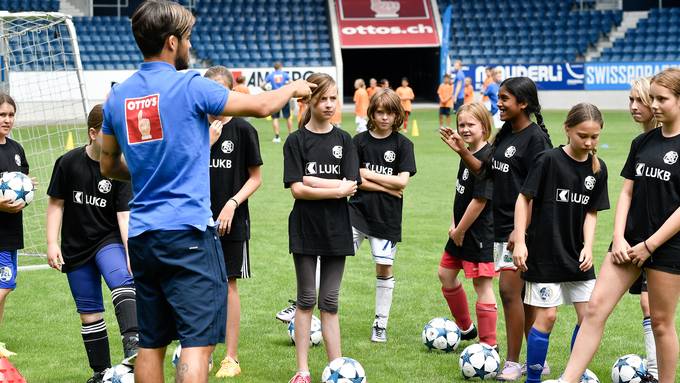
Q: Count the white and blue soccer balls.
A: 9